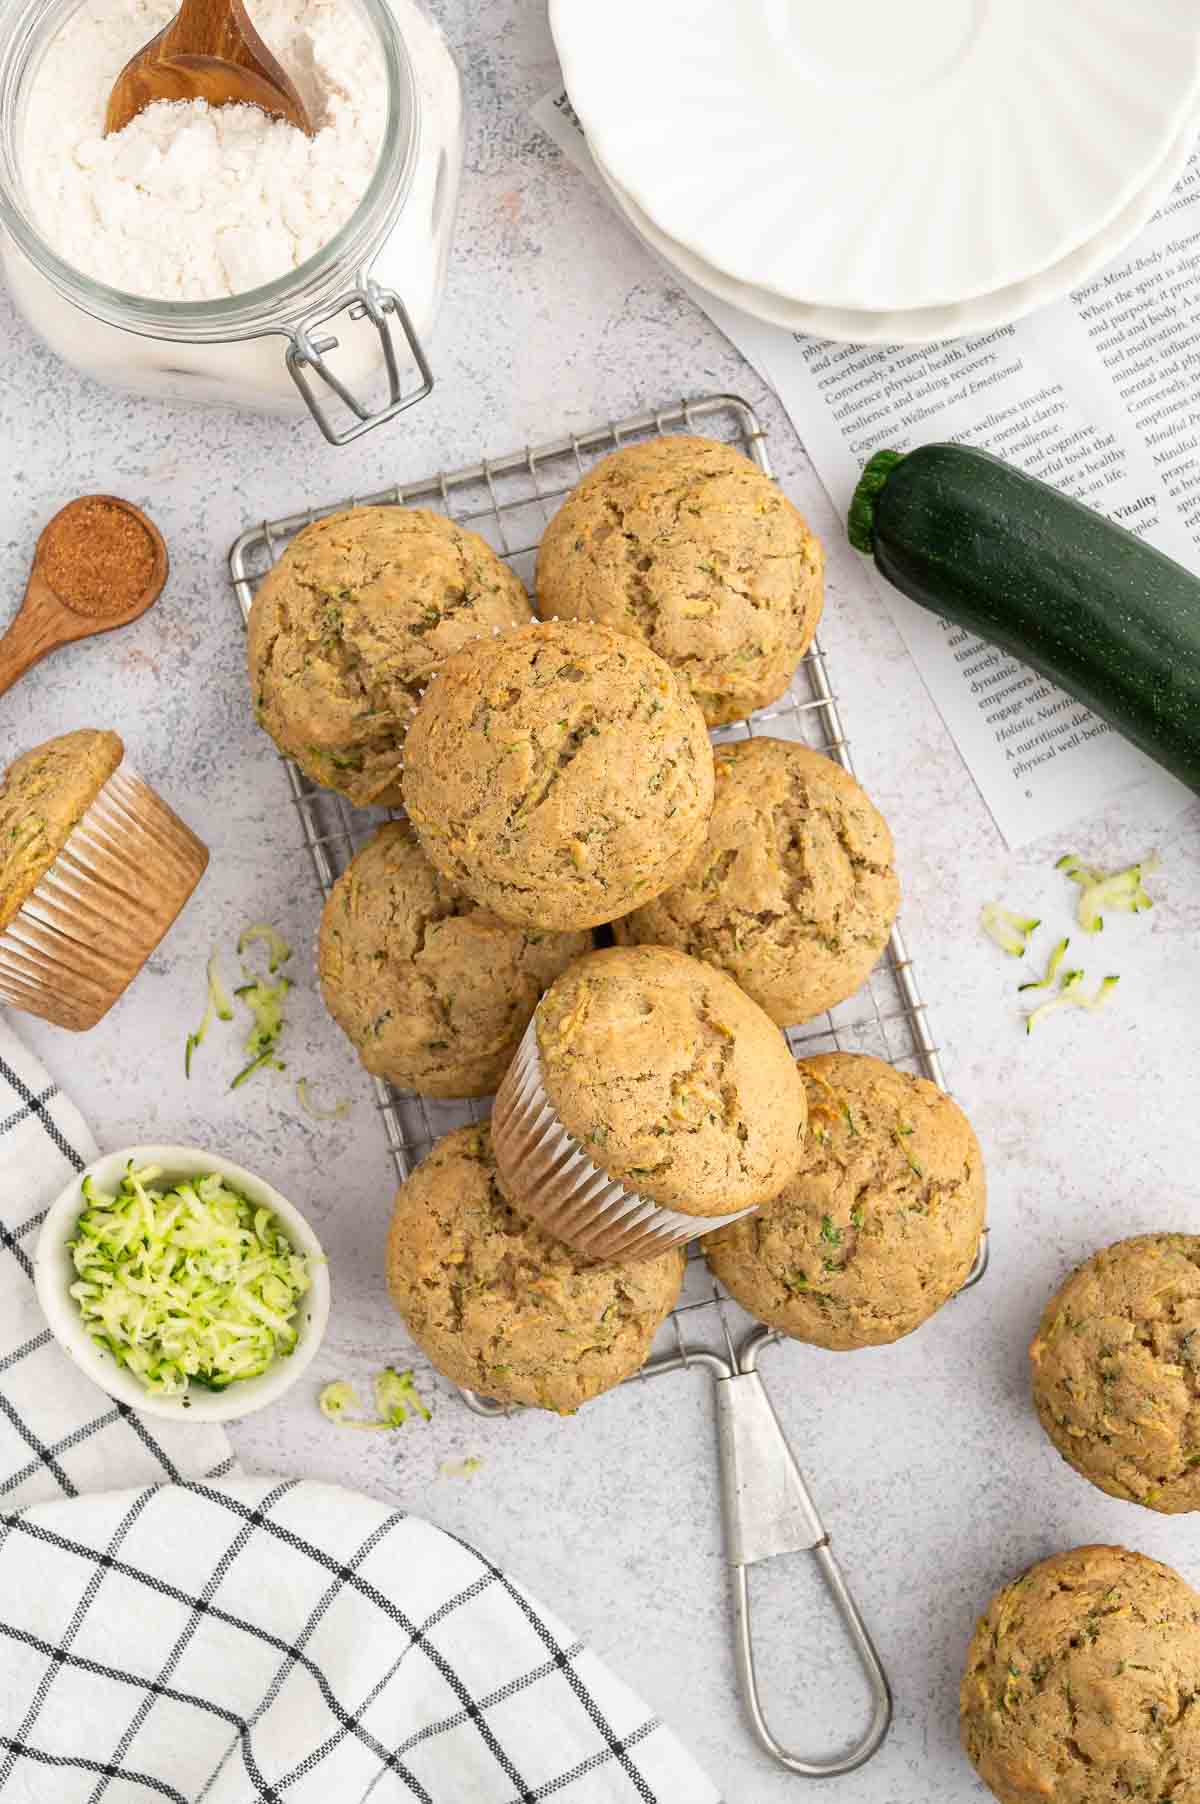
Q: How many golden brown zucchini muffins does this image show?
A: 11